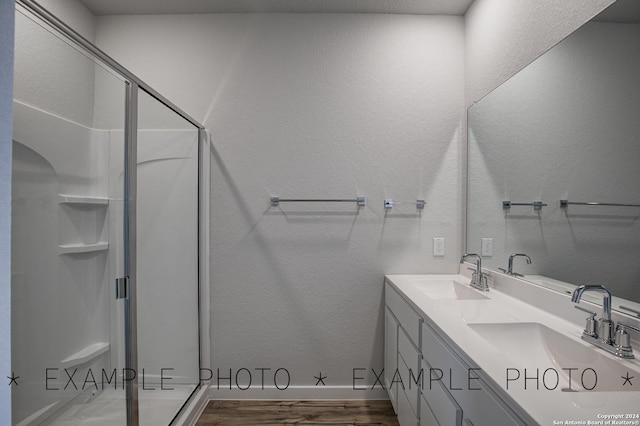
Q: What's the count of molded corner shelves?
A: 3